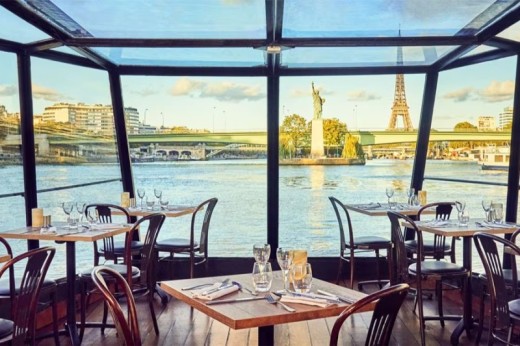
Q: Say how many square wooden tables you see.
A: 5